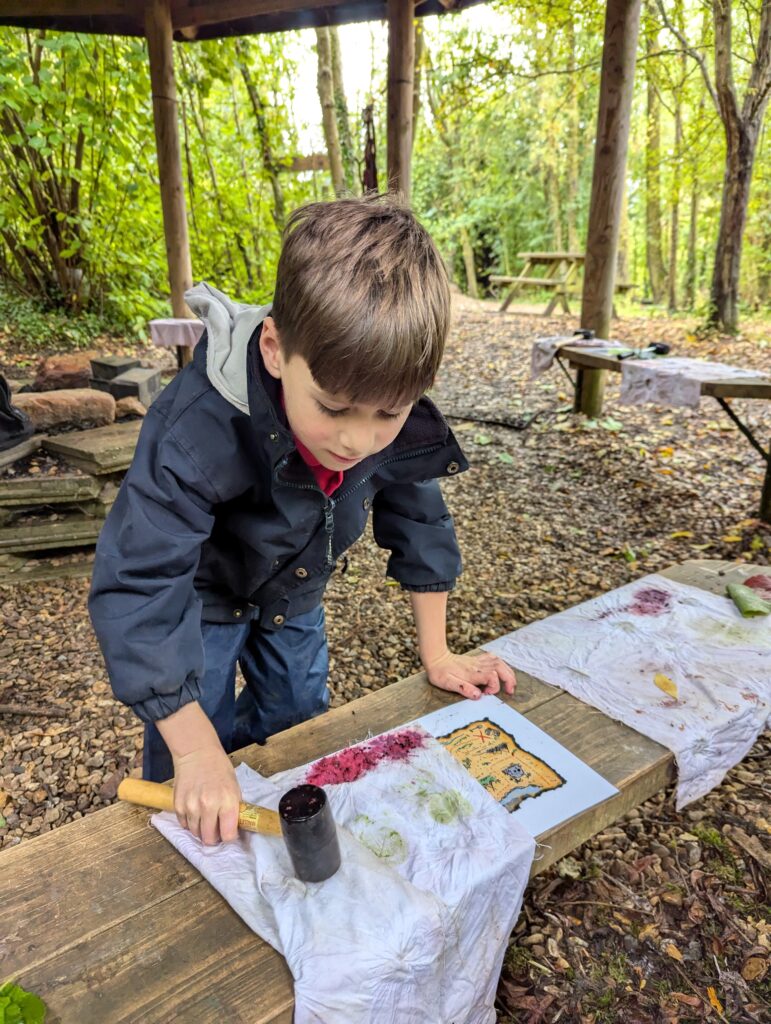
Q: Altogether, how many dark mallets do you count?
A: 3